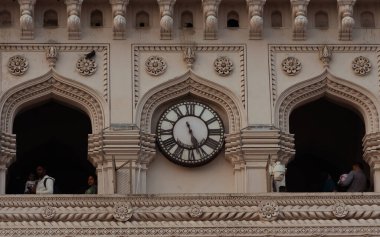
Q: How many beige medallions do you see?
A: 11